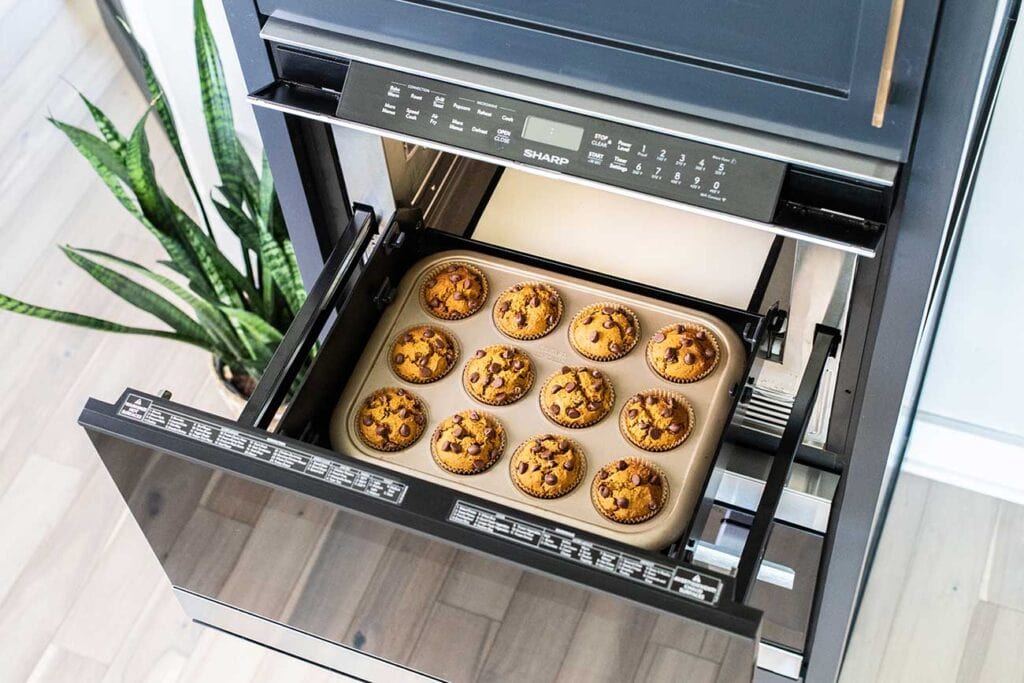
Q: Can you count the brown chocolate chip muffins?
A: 12